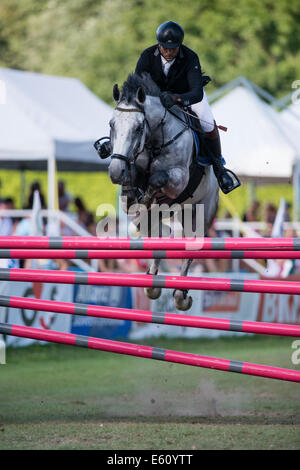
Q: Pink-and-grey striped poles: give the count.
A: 5